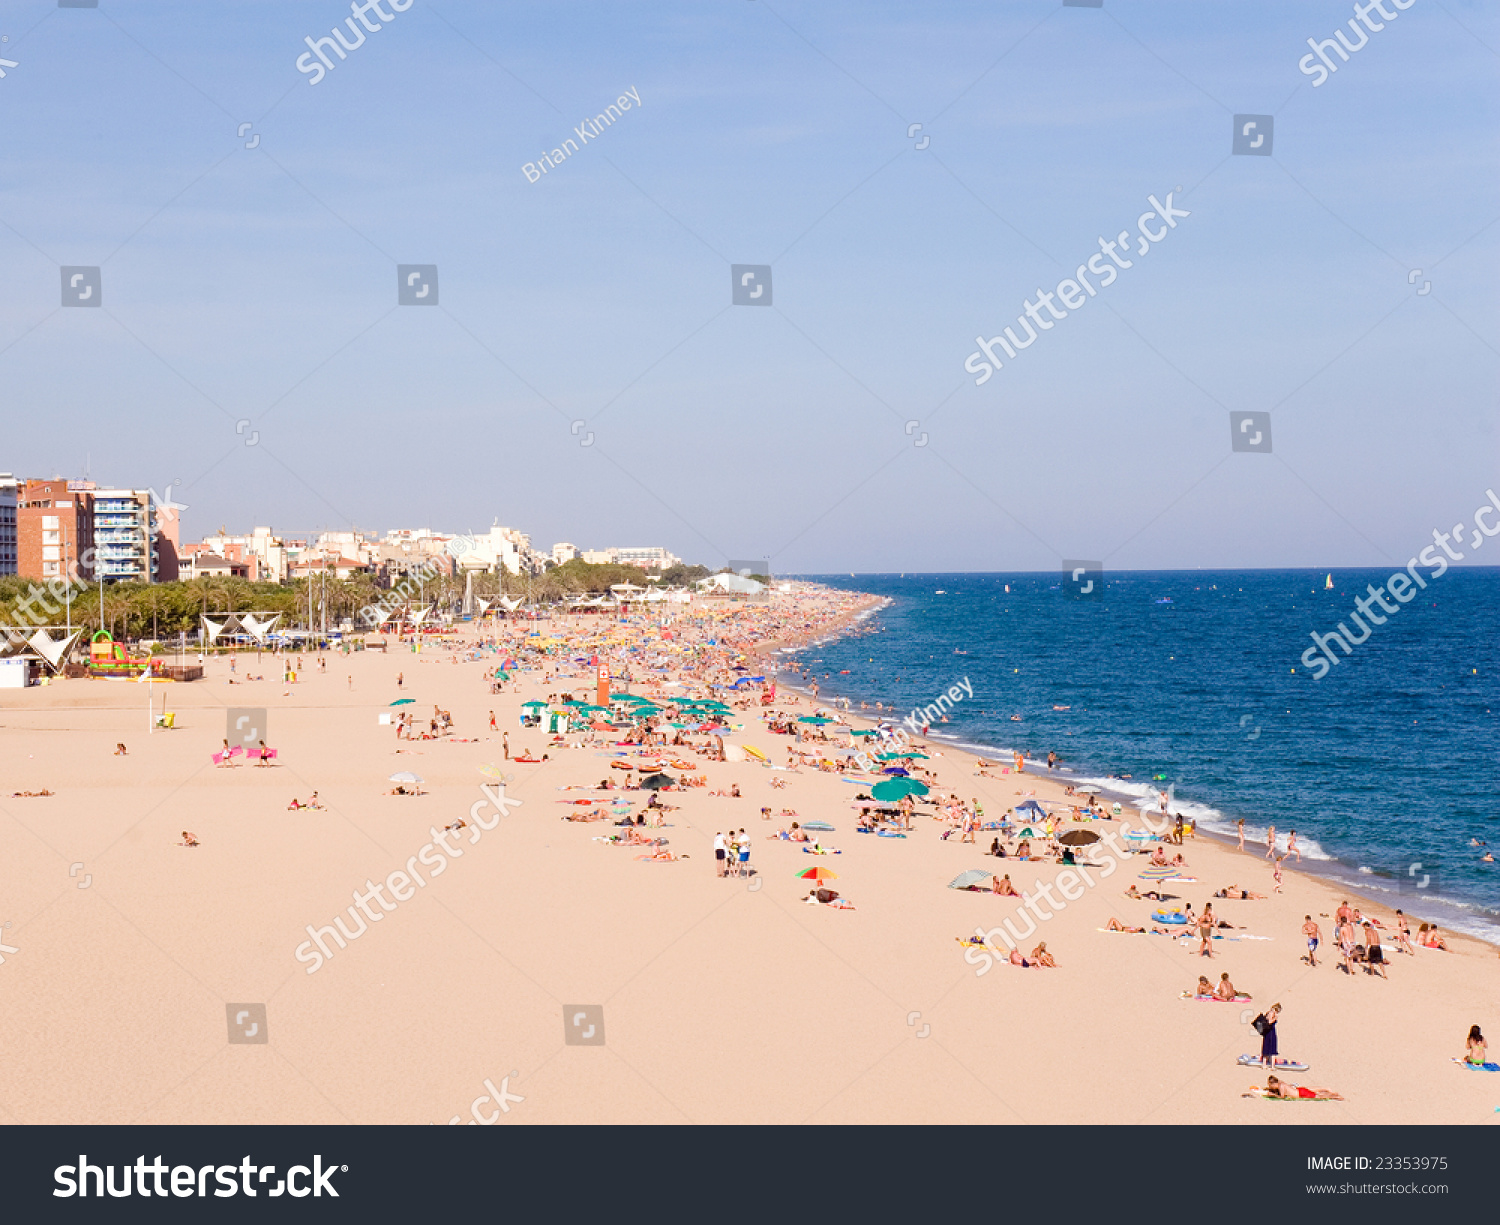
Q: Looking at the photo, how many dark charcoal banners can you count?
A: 1